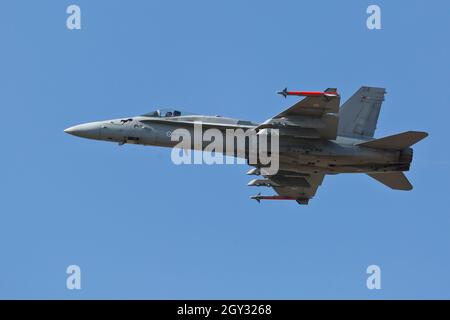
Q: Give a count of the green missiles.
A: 0